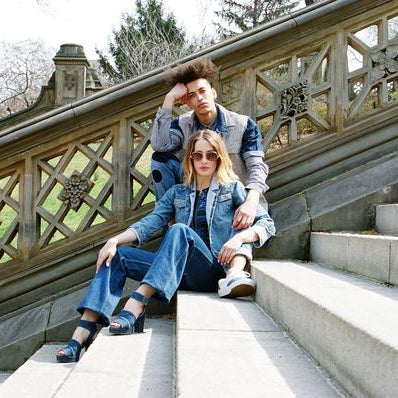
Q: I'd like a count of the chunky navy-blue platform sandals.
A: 2